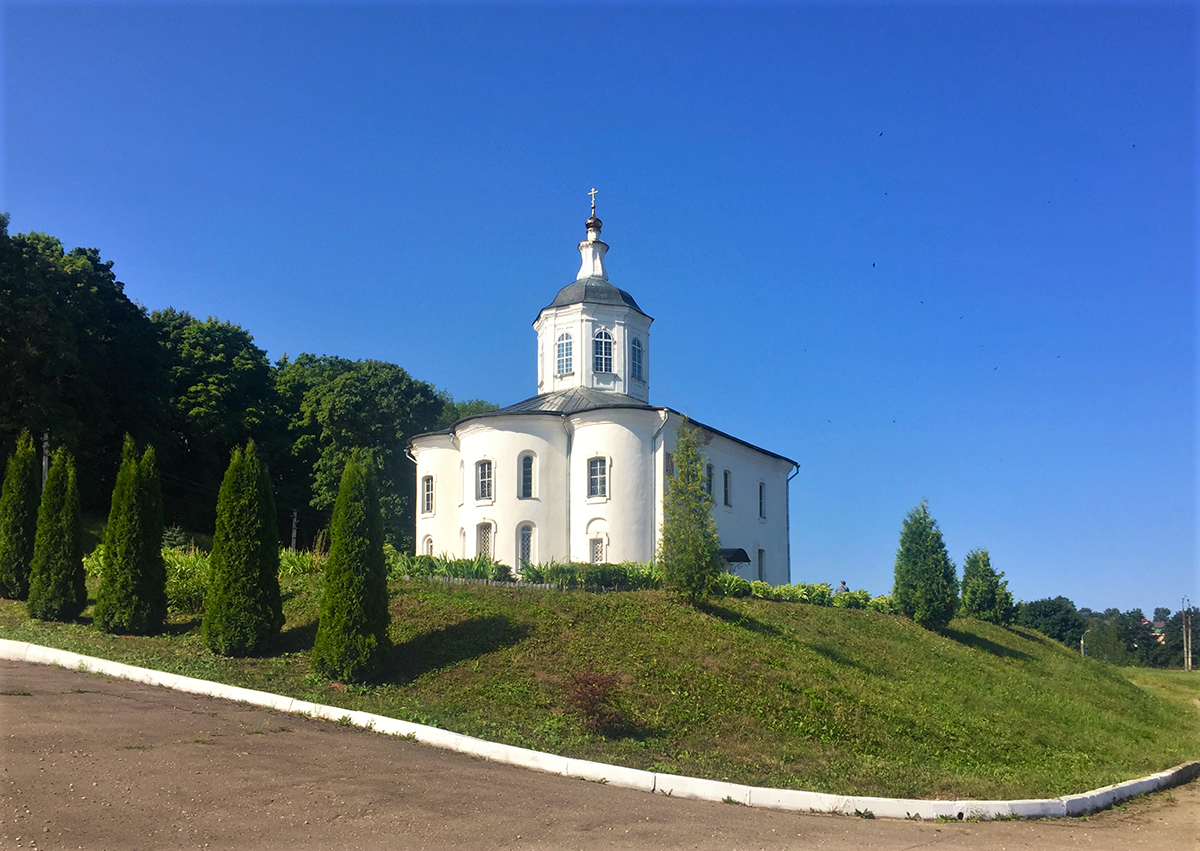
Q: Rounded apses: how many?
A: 3